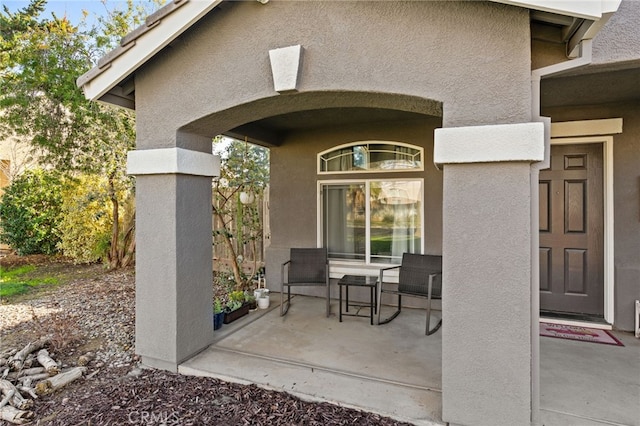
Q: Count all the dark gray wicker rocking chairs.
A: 2